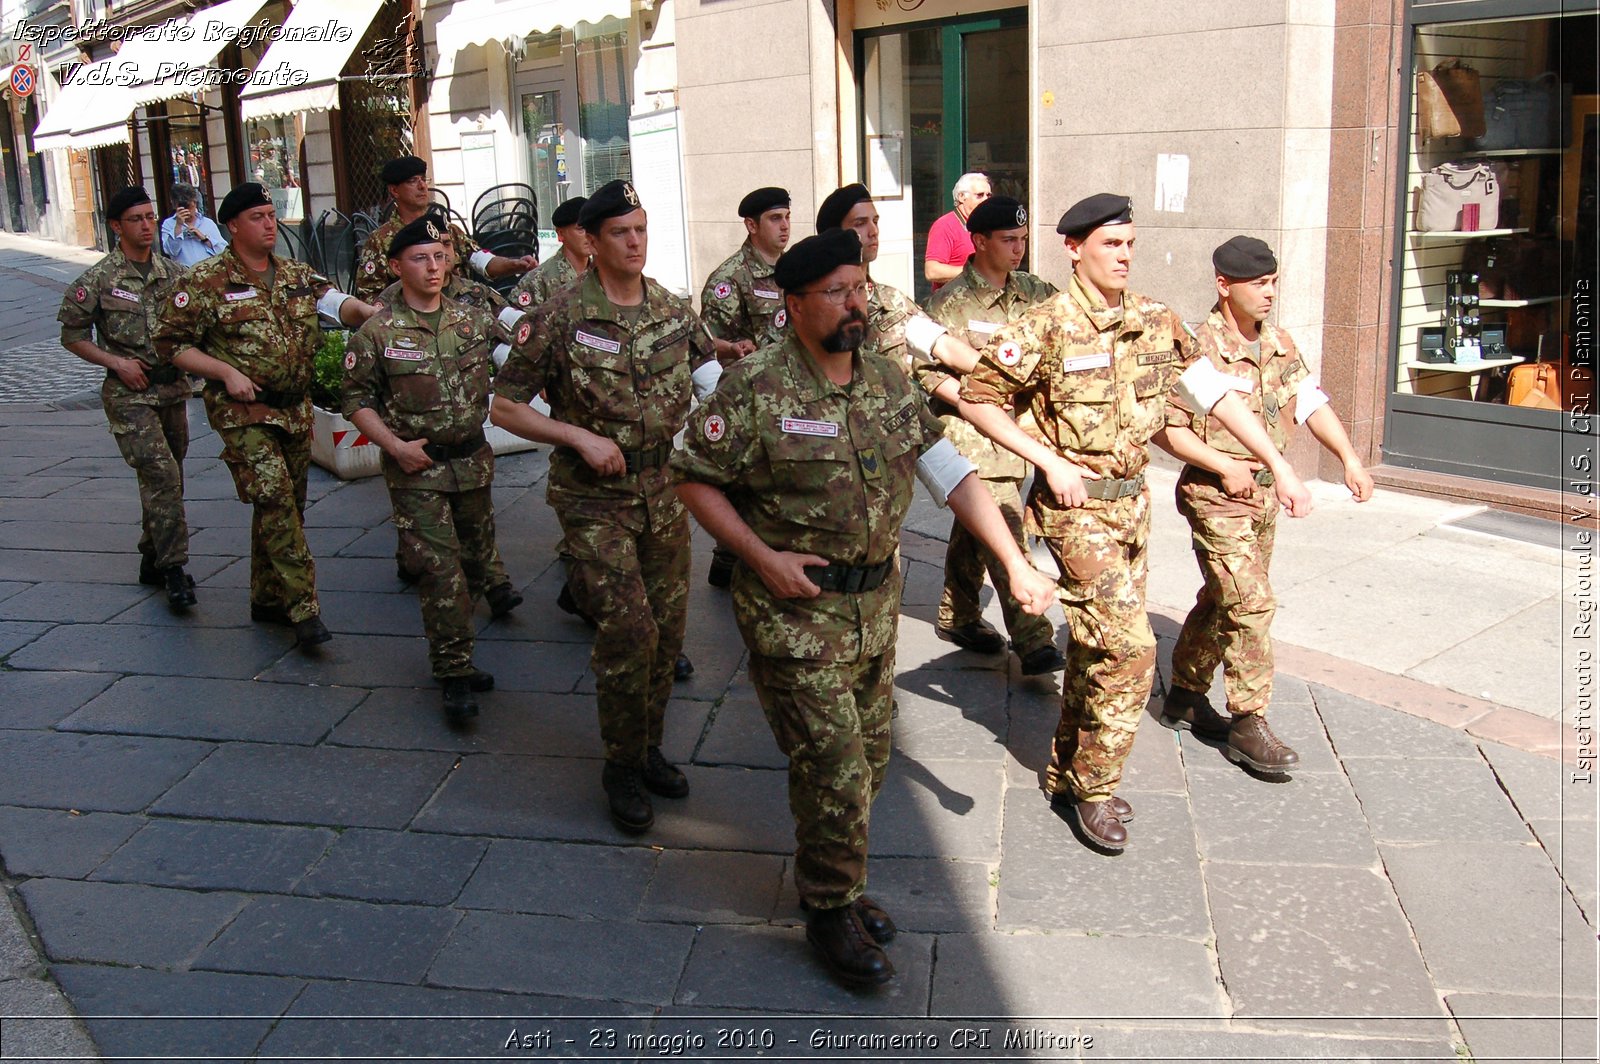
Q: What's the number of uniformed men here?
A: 13